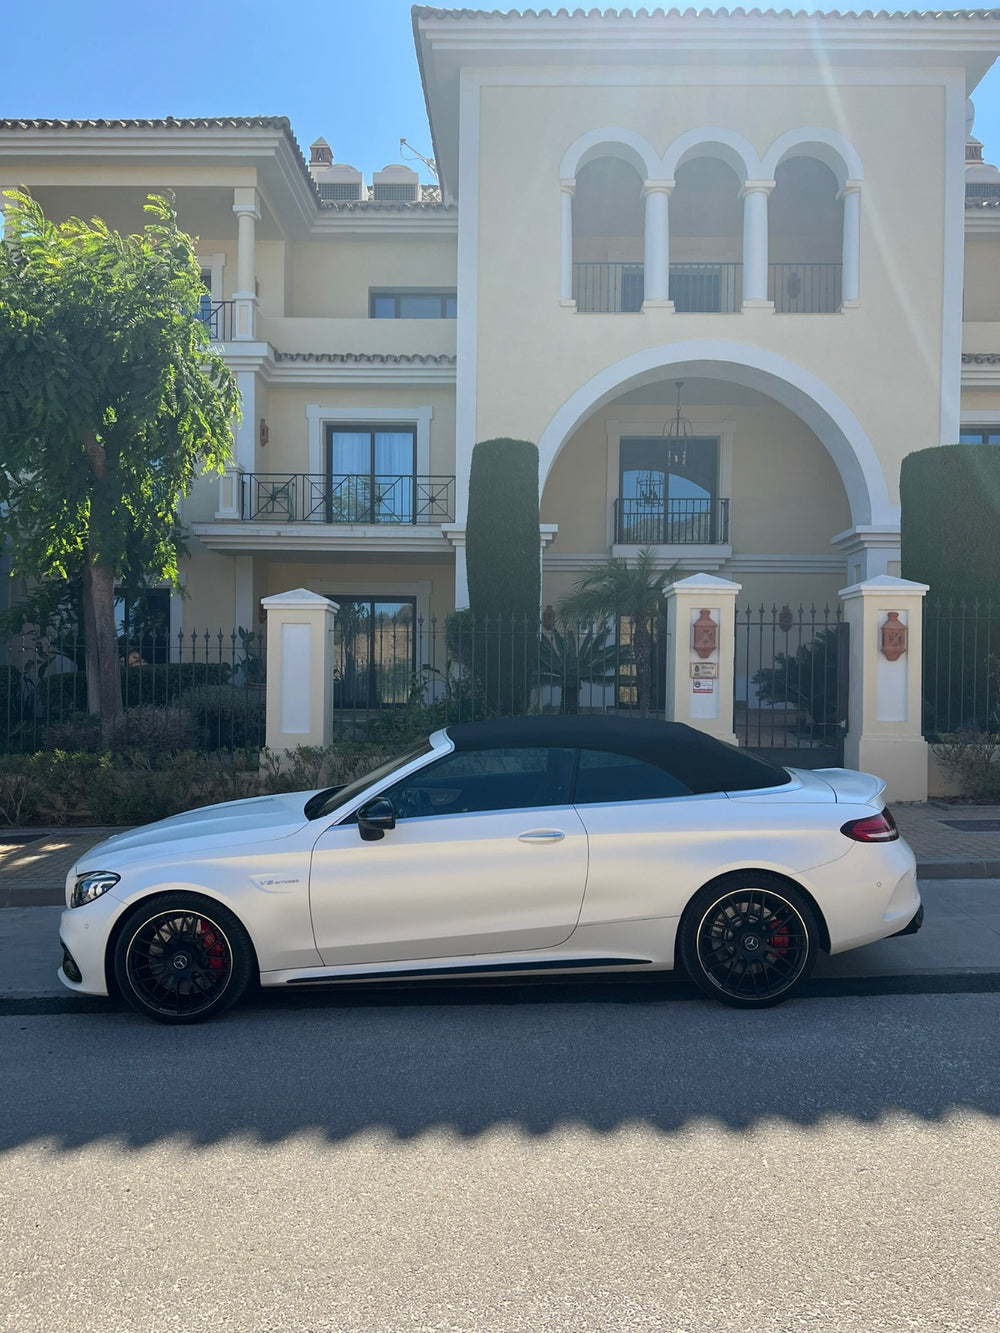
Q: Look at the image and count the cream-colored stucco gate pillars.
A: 3